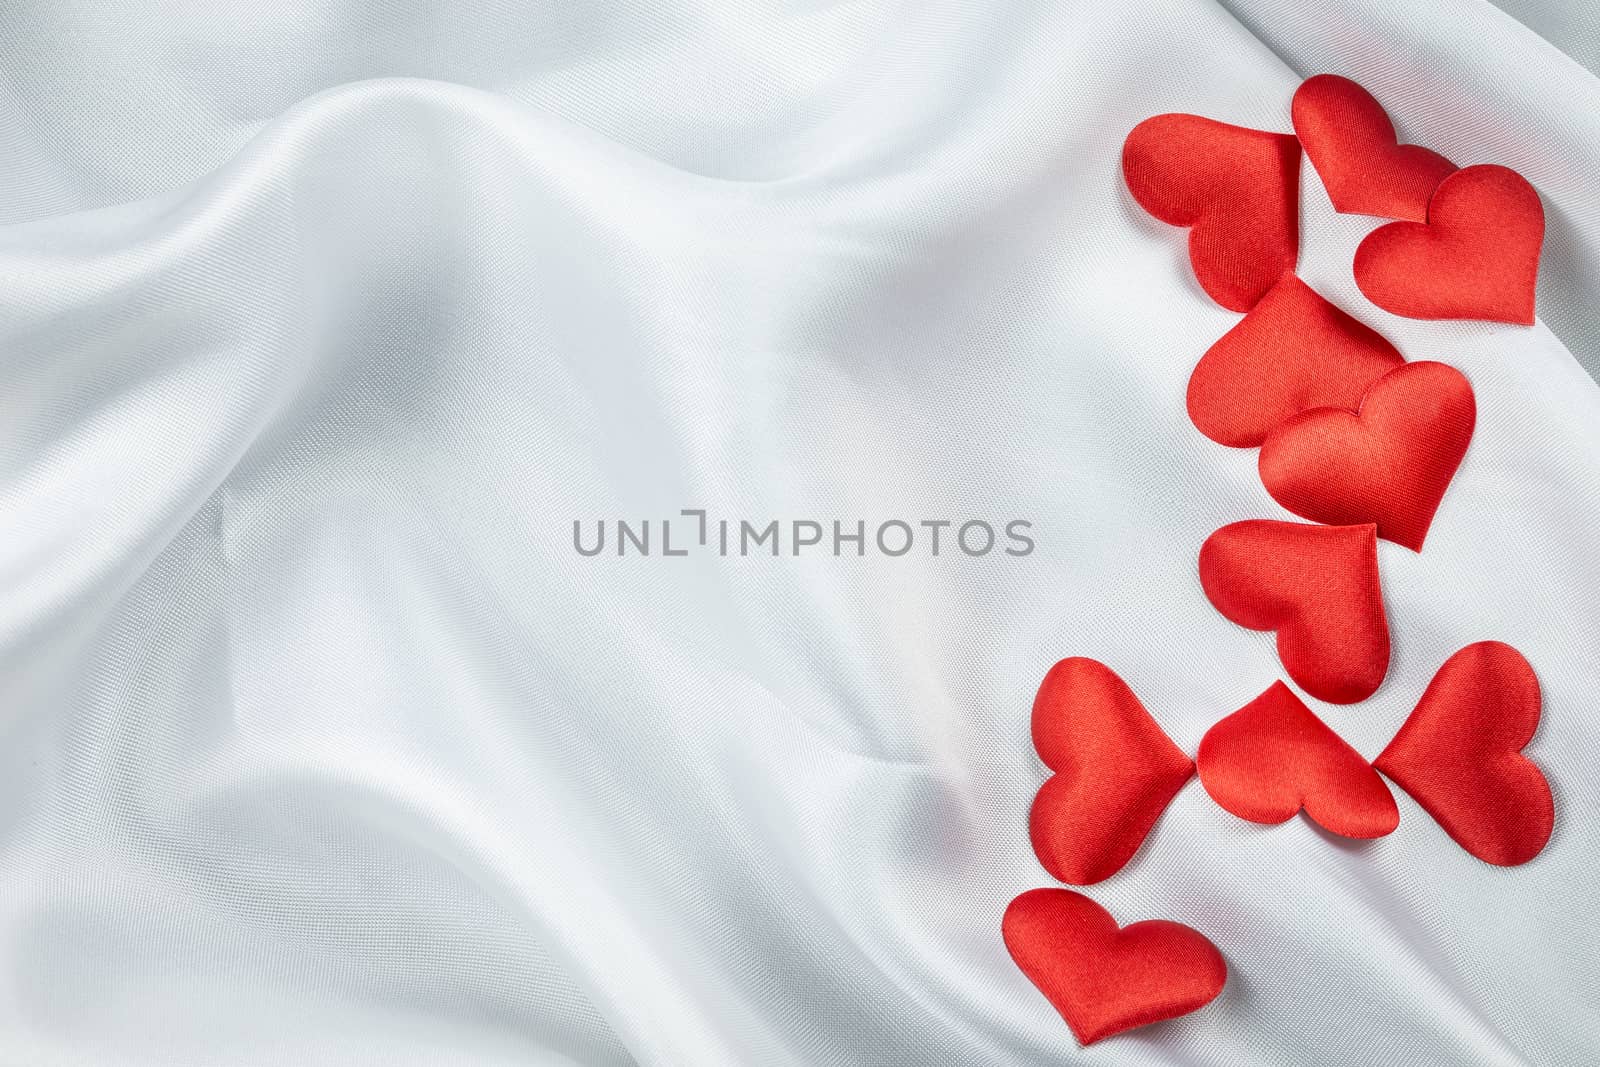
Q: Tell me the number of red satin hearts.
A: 10